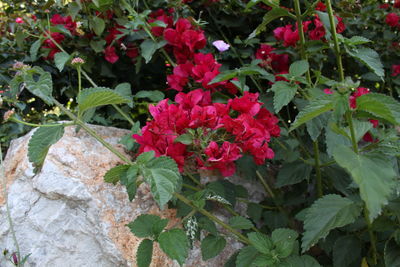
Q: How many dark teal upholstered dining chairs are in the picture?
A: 0